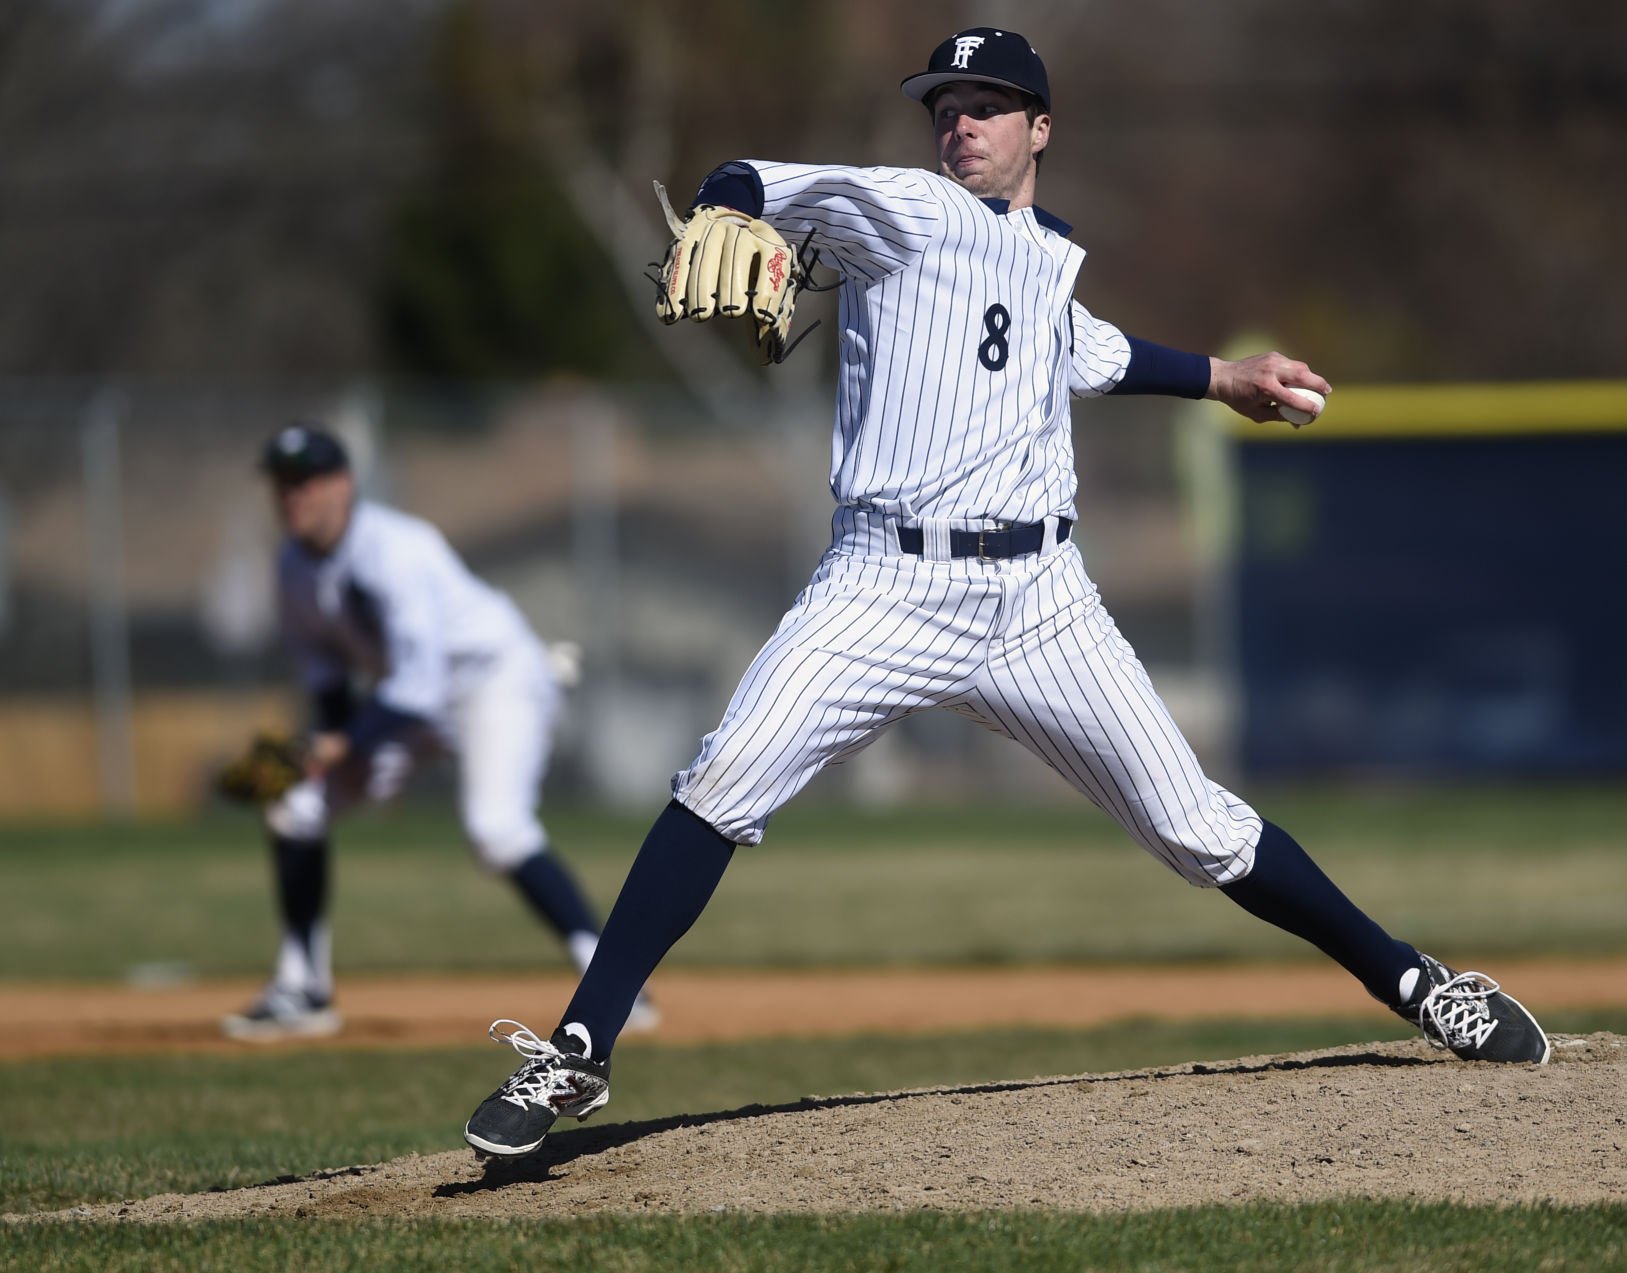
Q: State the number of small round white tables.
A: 0